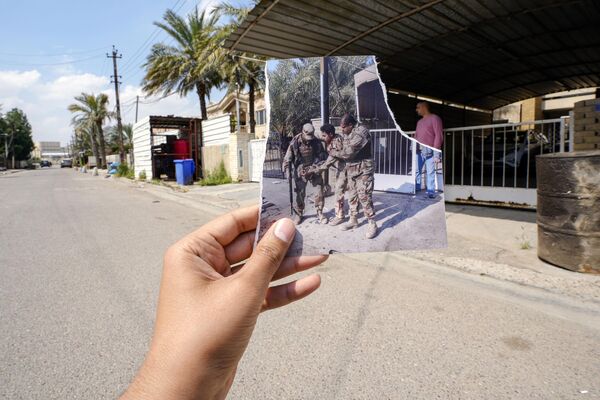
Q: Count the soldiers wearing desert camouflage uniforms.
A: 3